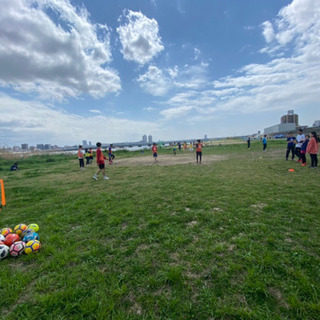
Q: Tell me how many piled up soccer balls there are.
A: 11